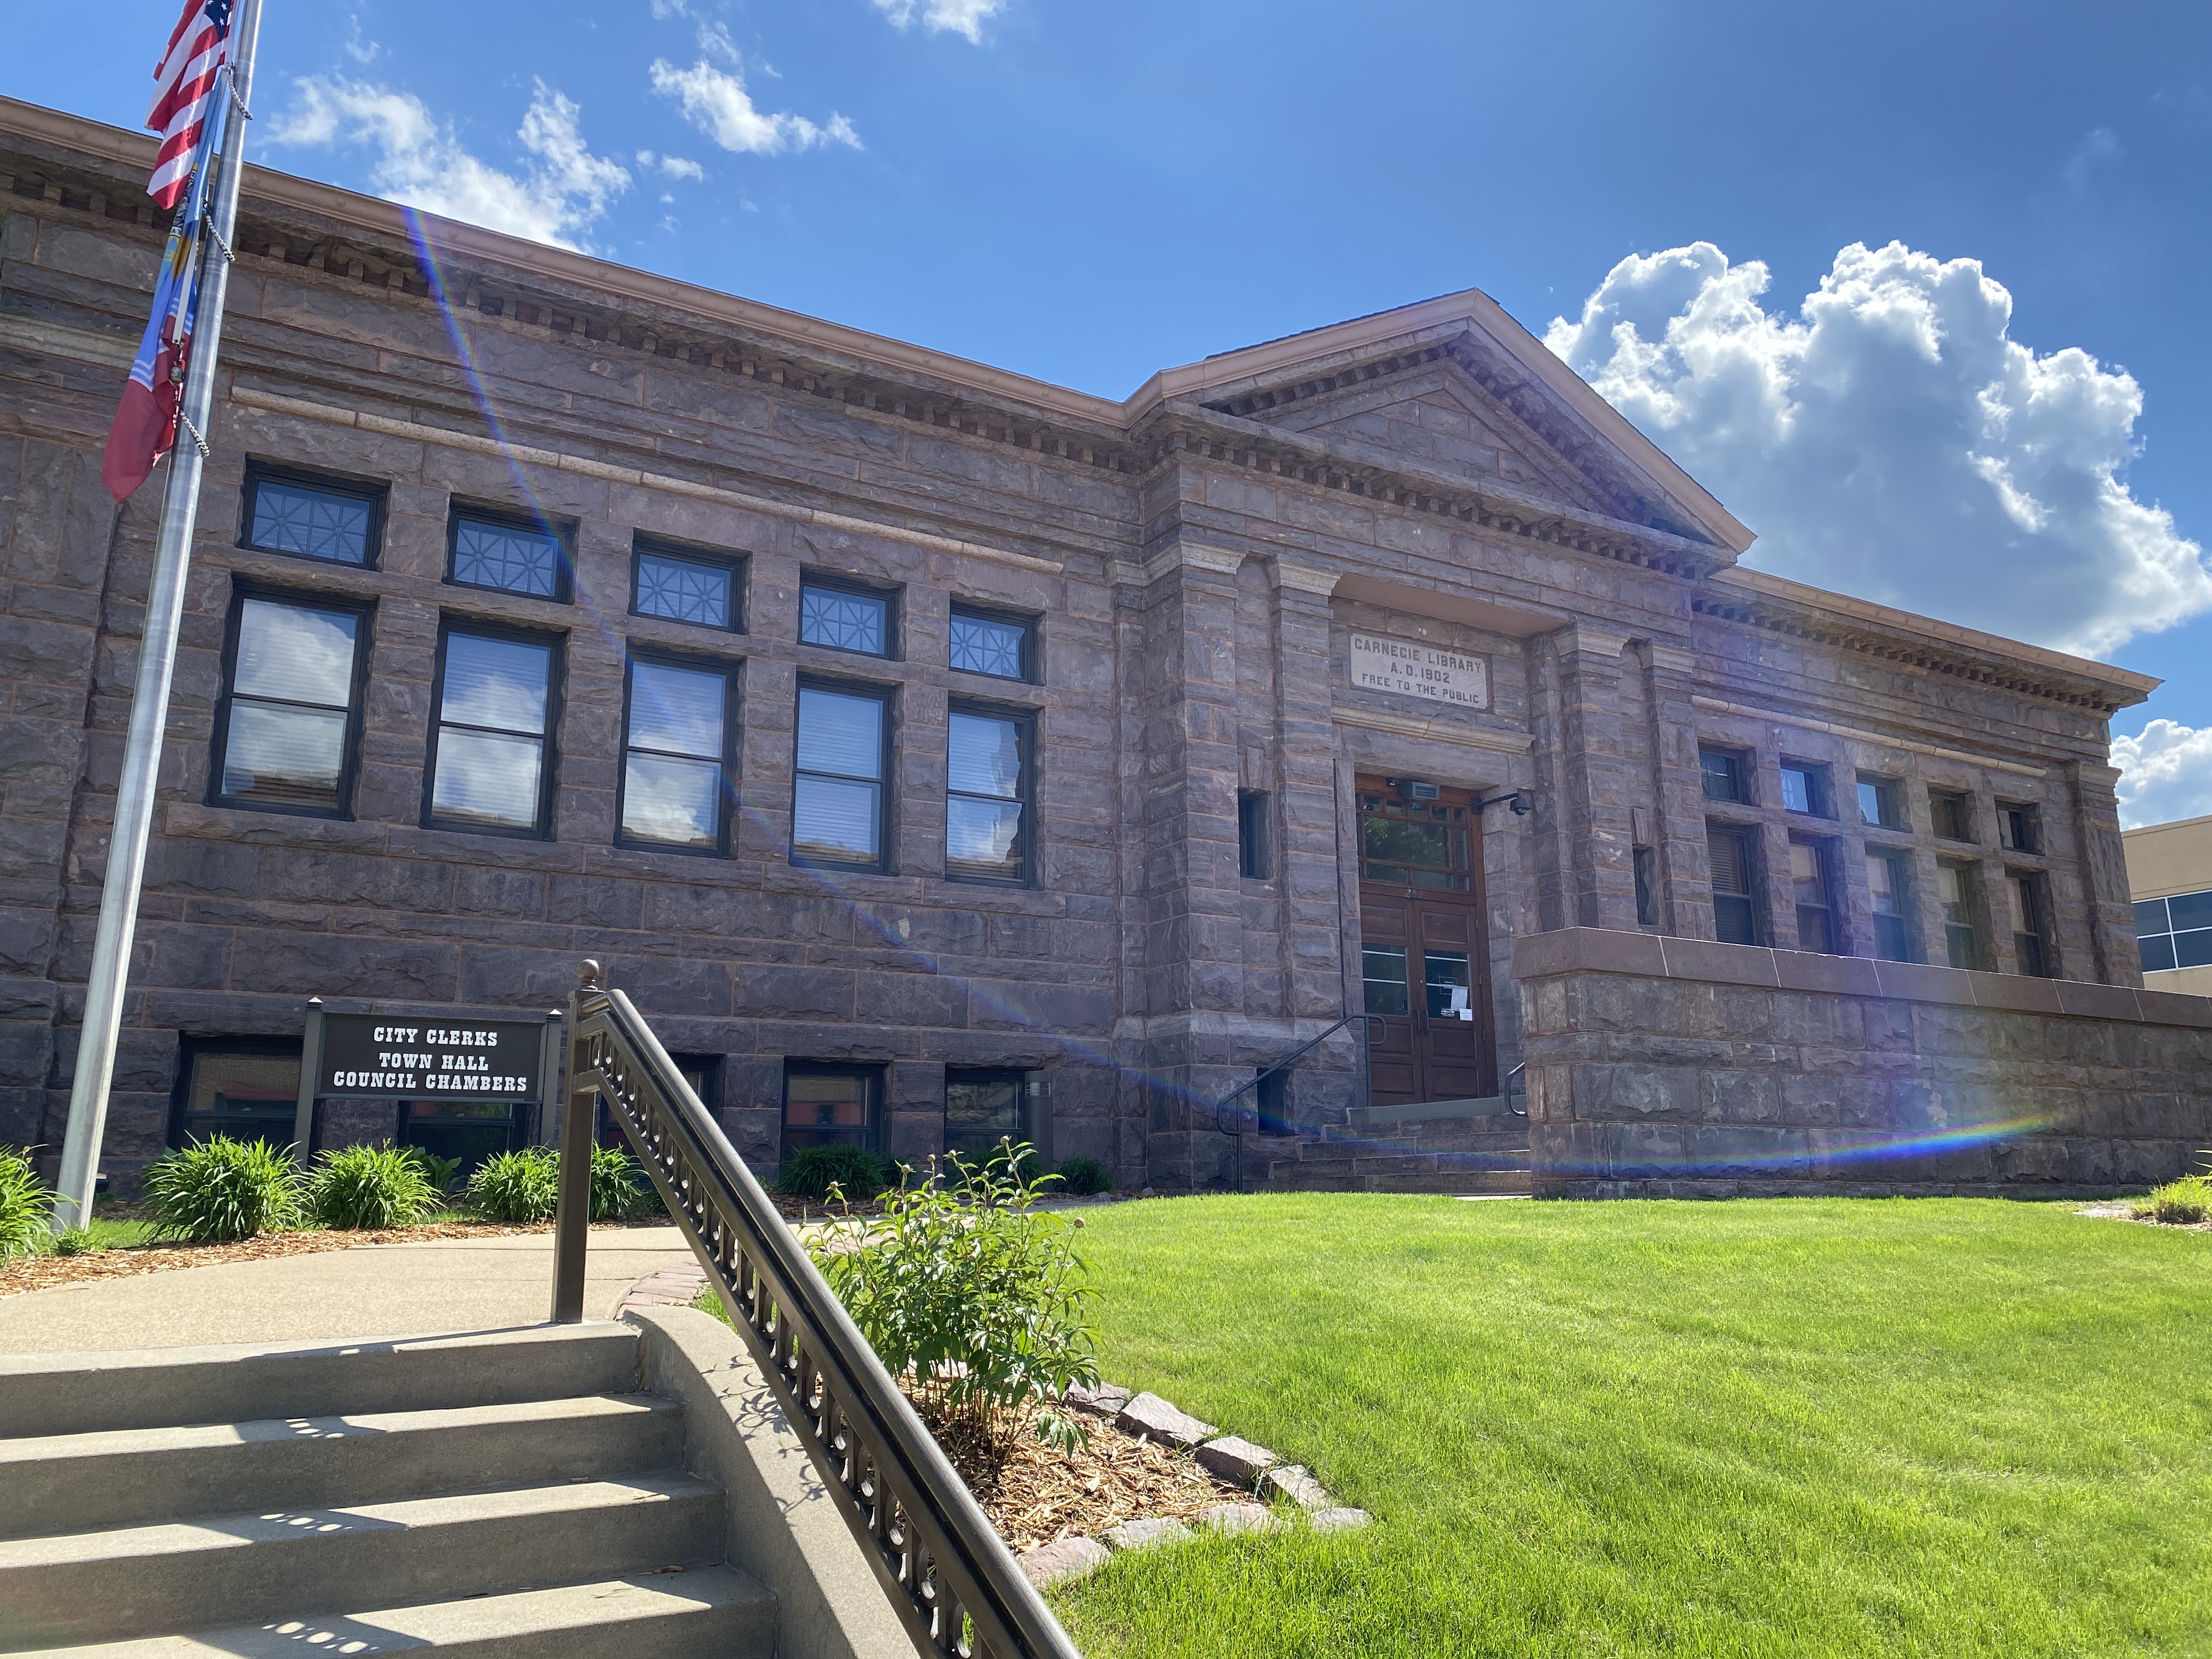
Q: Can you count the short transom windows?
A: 10